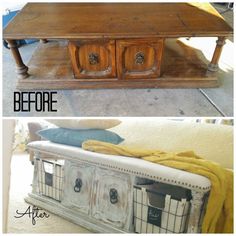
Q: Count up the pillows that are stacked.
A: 2